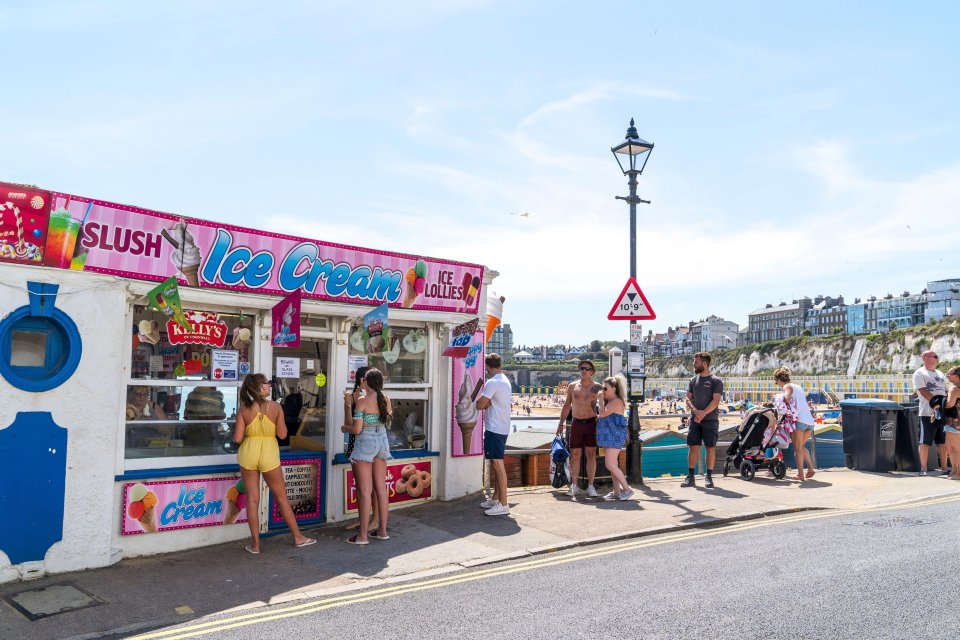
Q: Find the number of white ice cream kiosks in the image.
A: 1